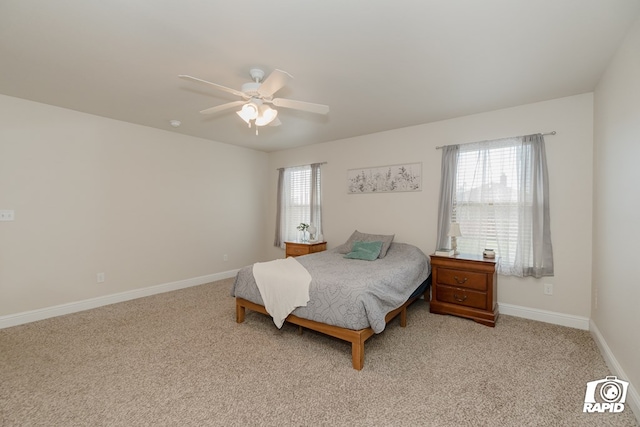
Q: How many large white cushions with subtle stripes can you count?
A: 0